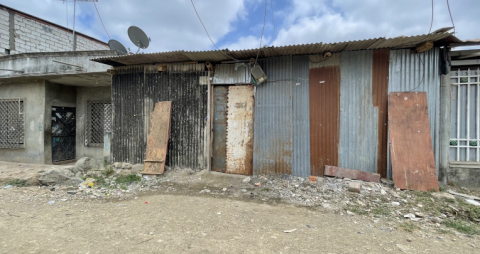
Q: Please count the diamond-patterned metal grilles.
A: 2